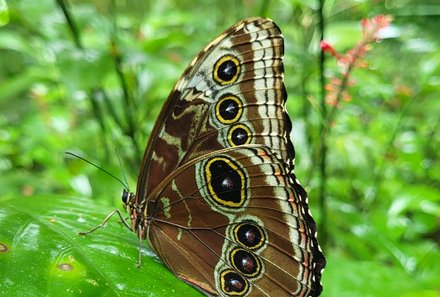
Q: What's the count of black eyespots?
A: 7